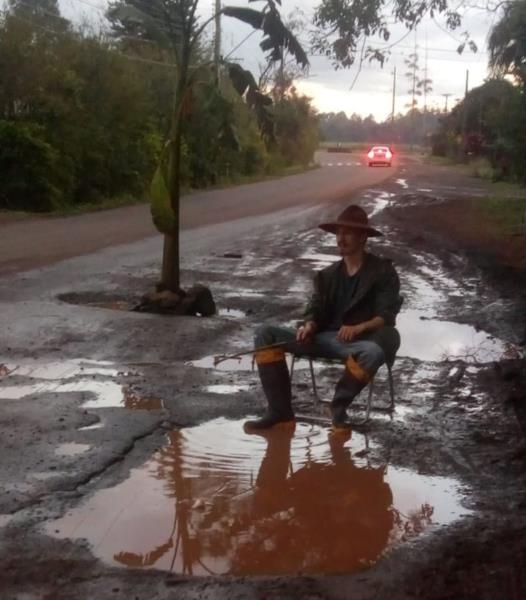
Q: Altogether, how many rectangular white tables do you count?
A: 0